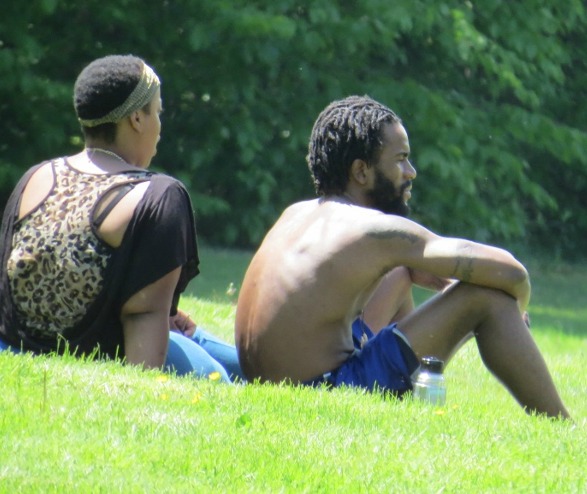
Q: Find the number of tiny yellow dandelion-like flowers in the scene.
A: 6